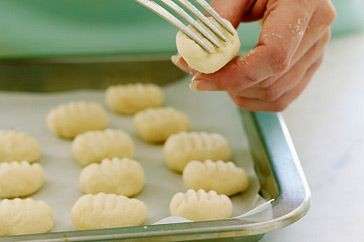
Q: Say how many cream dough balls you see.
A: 13